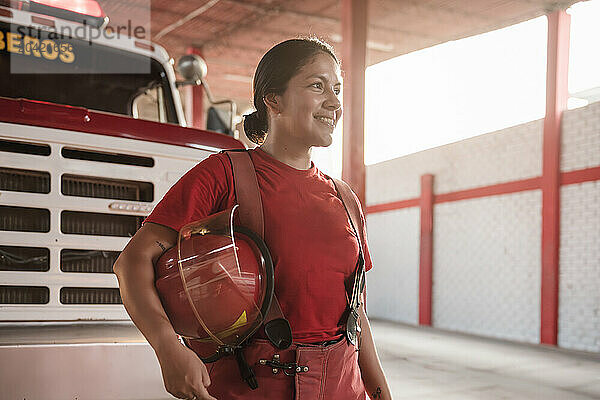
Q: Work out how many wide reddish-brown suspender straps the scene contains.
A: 2